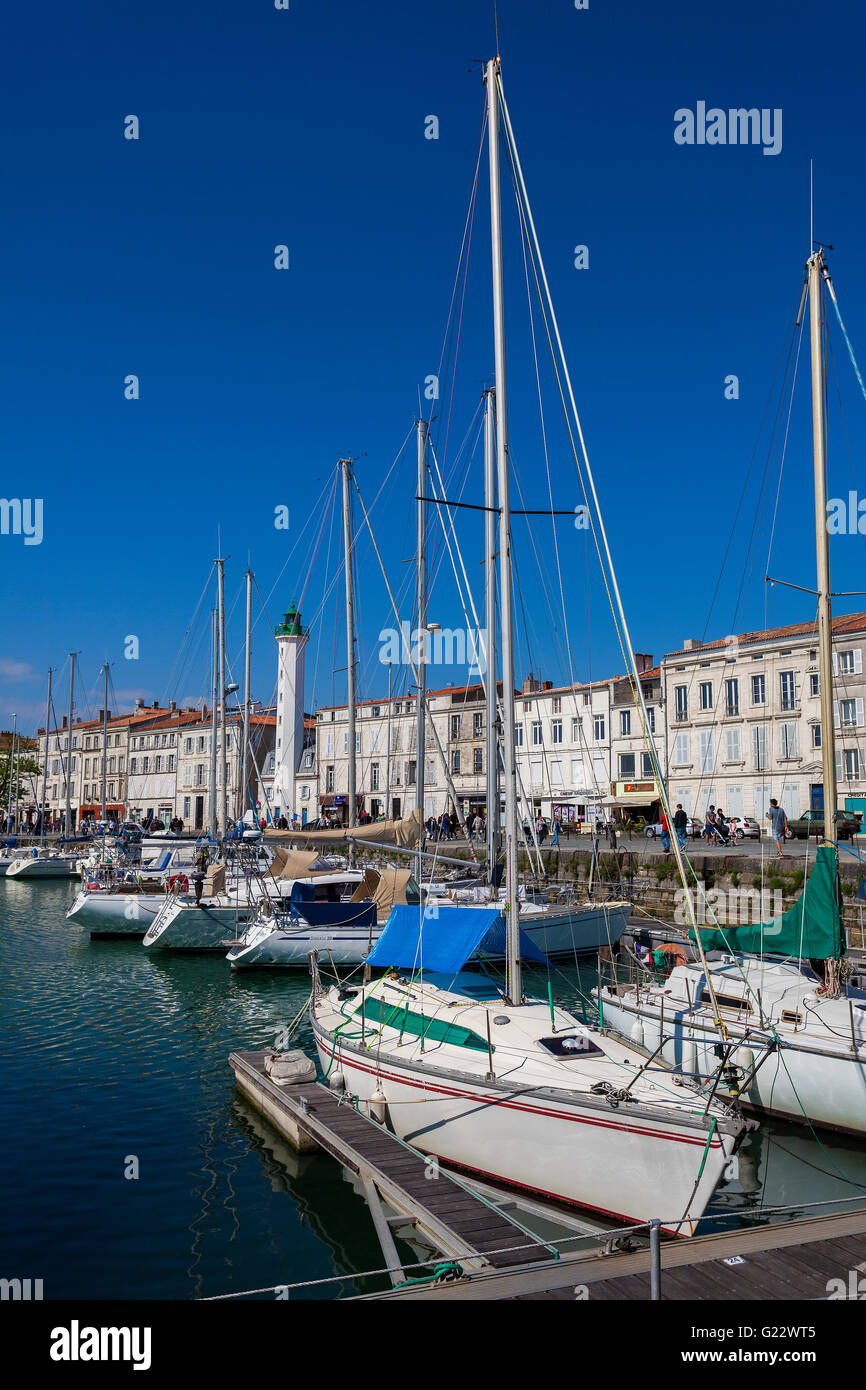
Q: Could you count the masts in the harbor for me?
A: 11